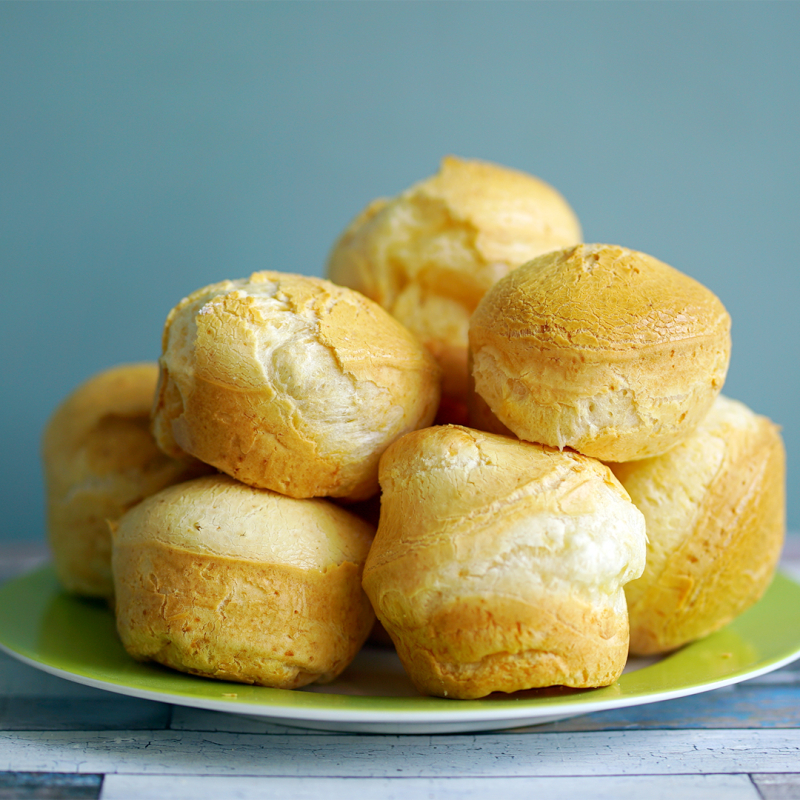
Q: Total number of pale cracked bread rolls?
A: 7